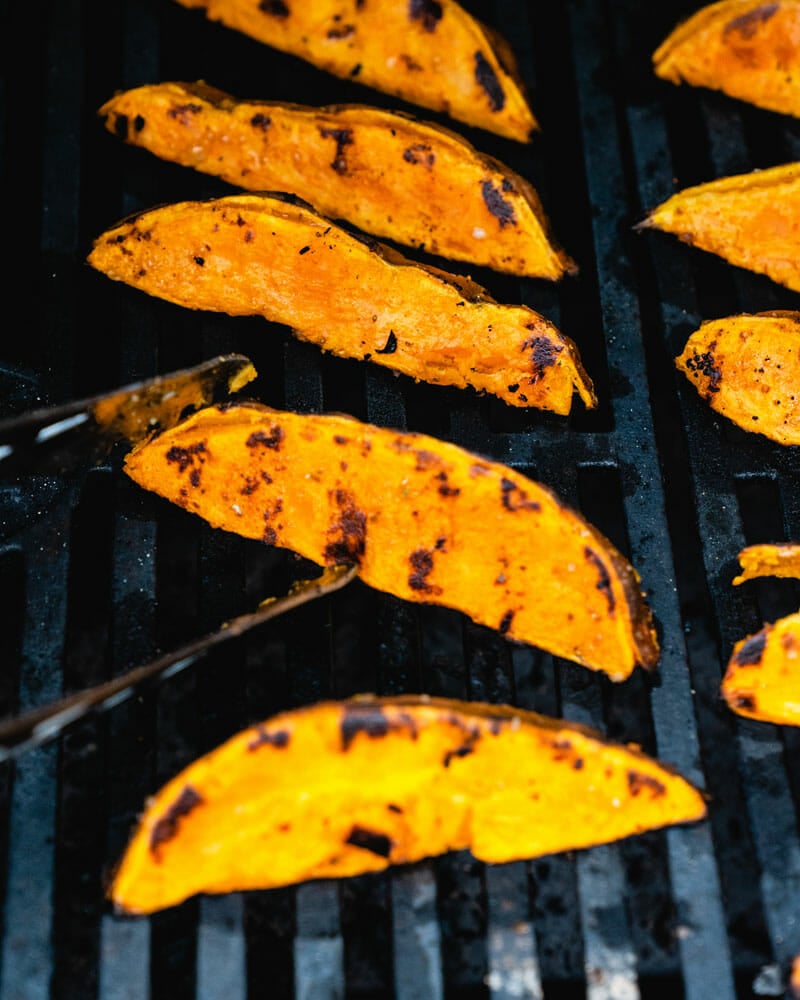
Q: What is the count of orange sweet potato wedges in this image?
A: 10